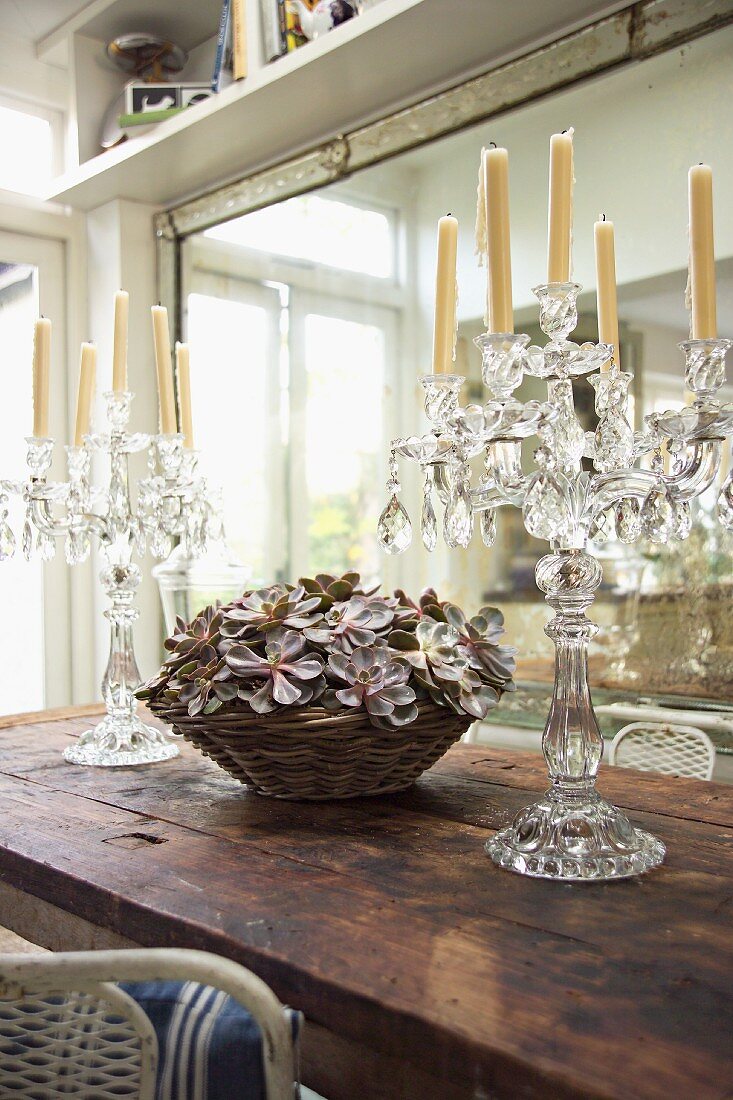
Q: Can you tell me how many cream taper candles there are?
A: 10